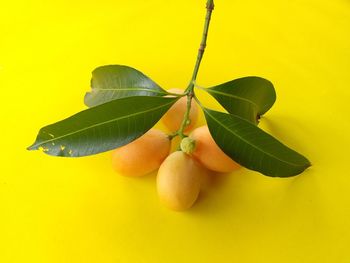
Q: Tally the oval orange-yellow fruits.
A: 4